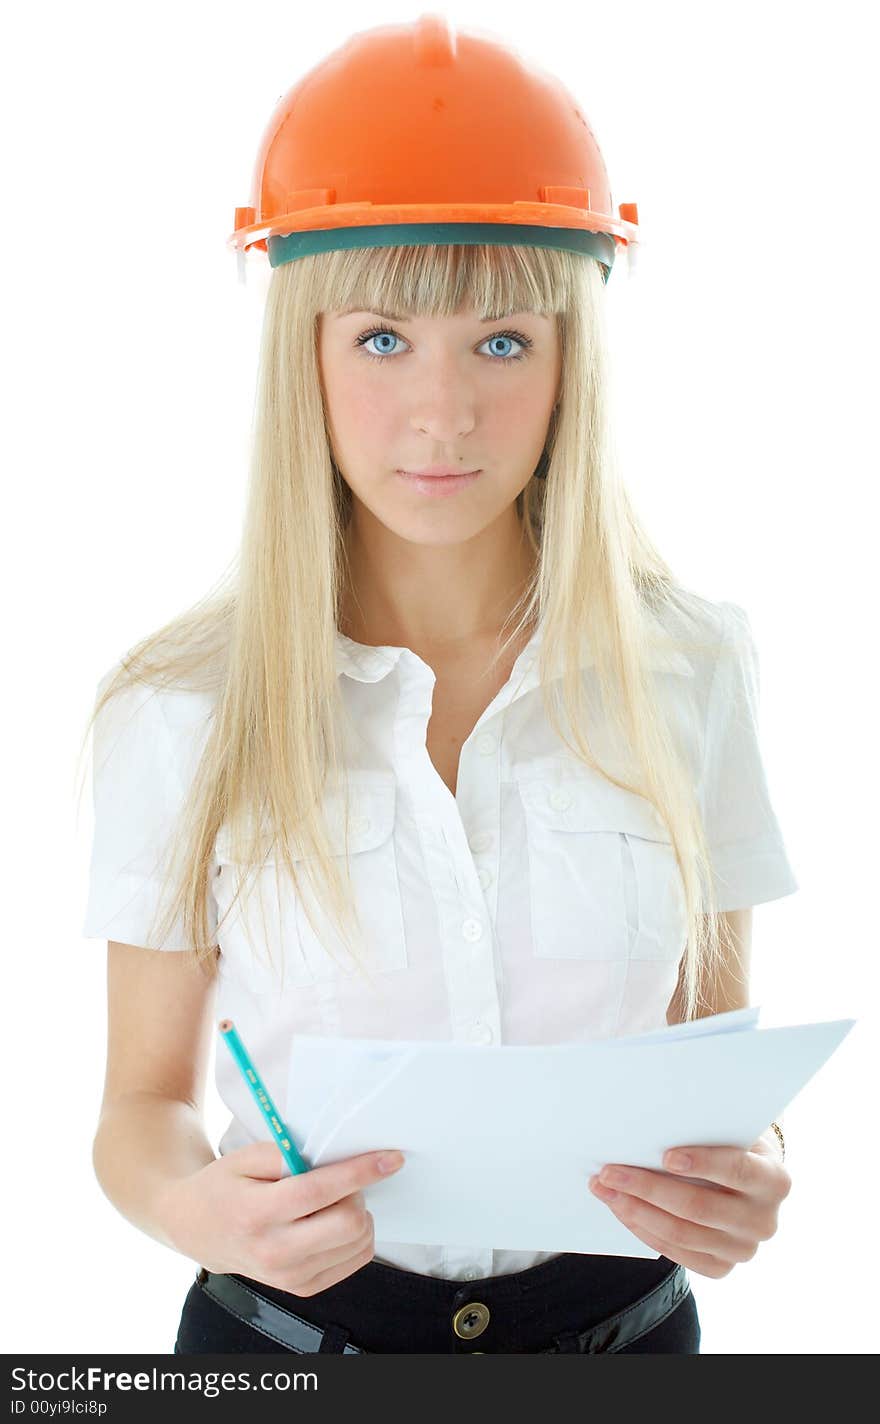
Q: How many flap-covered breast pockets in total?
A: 2